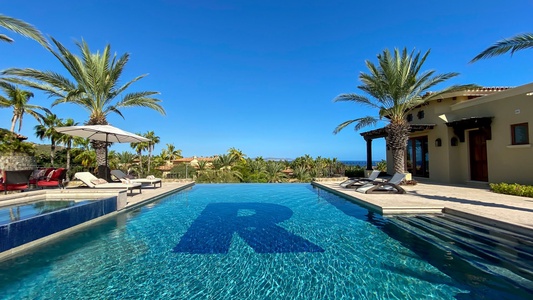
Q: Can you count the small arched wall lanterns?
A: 2